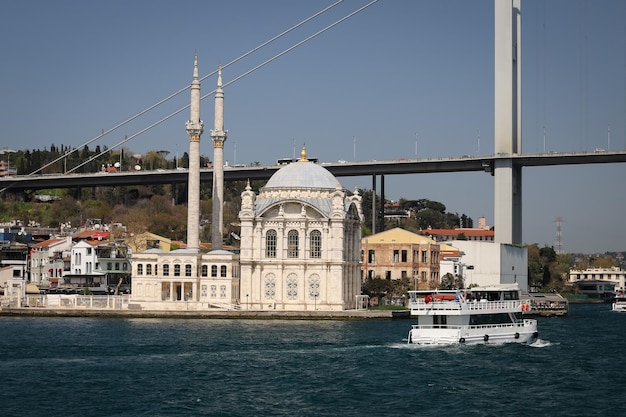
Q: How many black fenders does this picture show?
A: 4